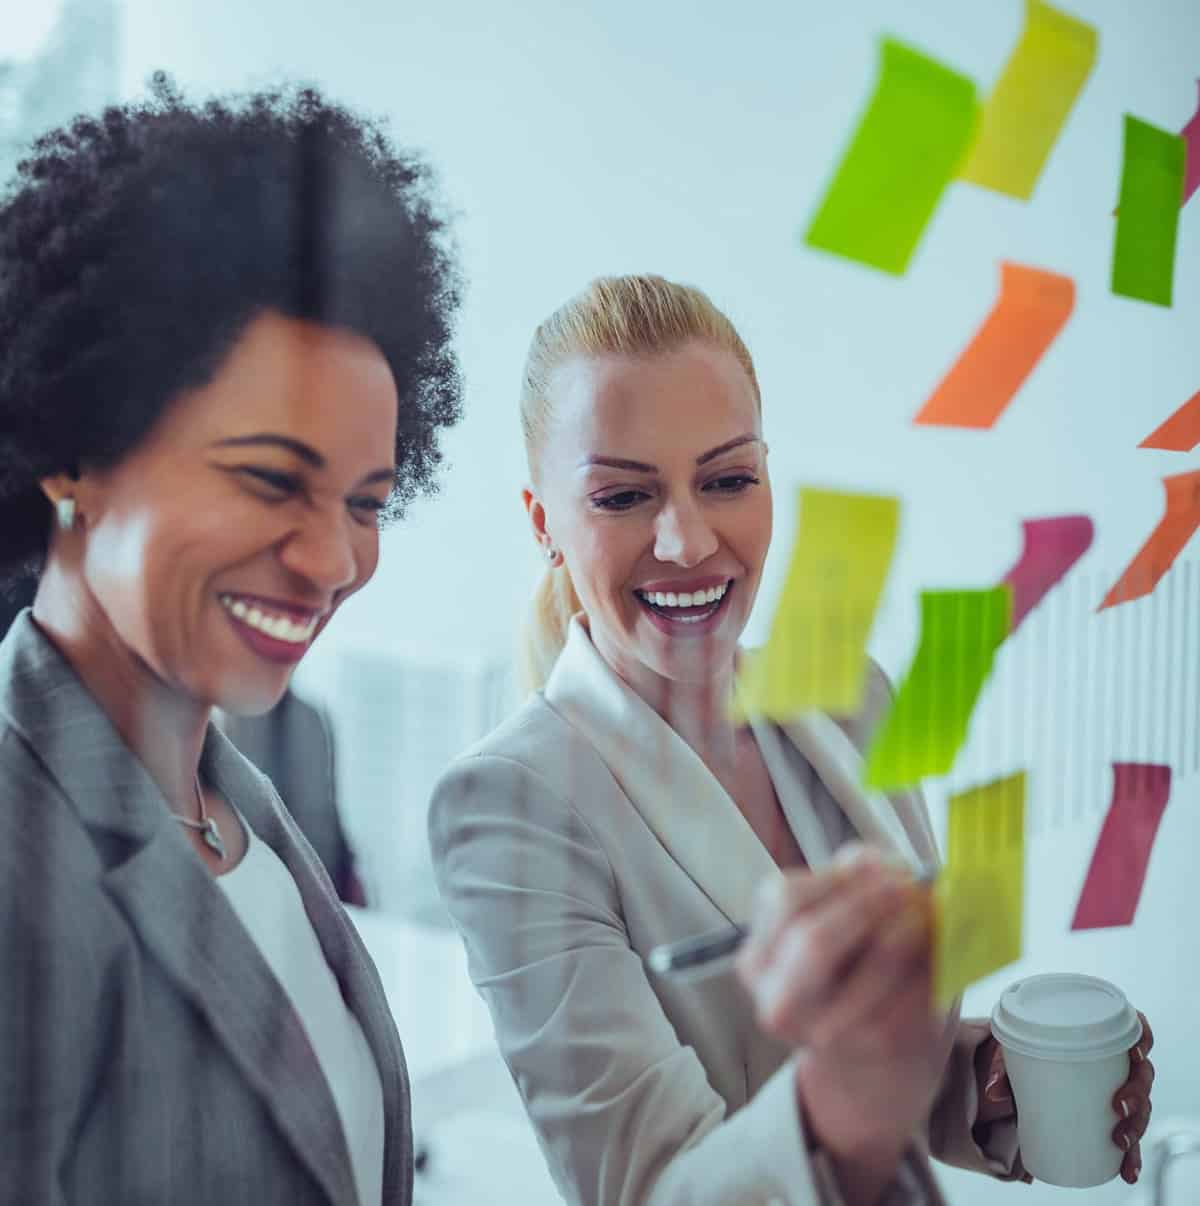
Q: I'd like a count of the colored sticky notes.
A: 12